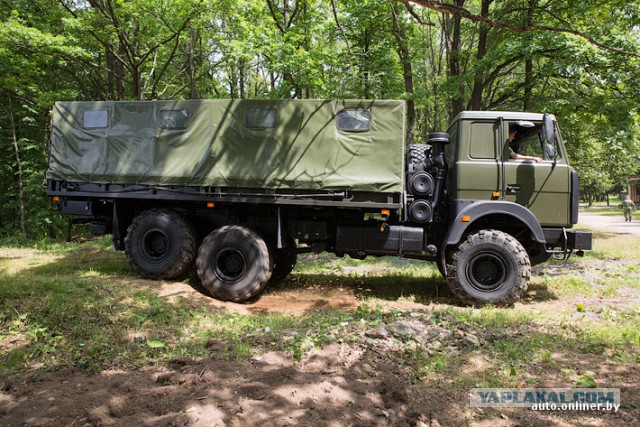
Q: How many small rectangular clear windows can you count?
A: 4